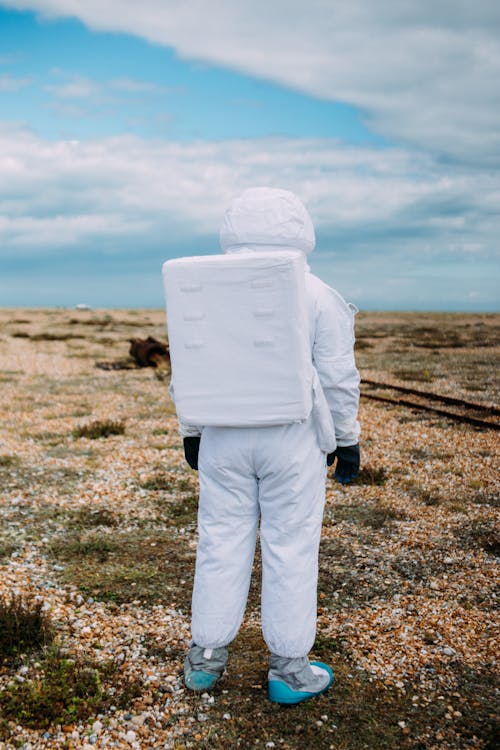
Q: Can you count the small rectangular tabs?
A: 6